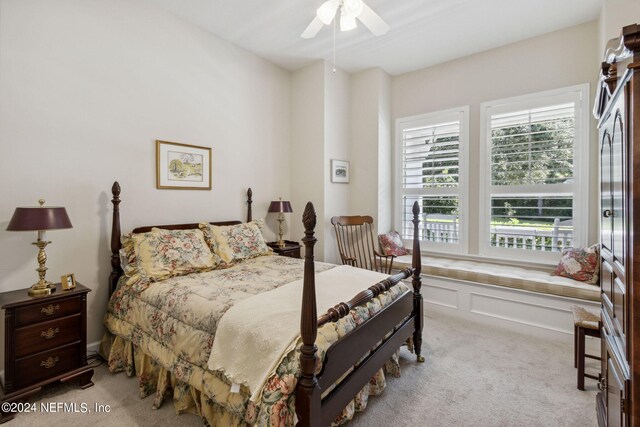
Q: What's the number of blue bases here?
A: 0